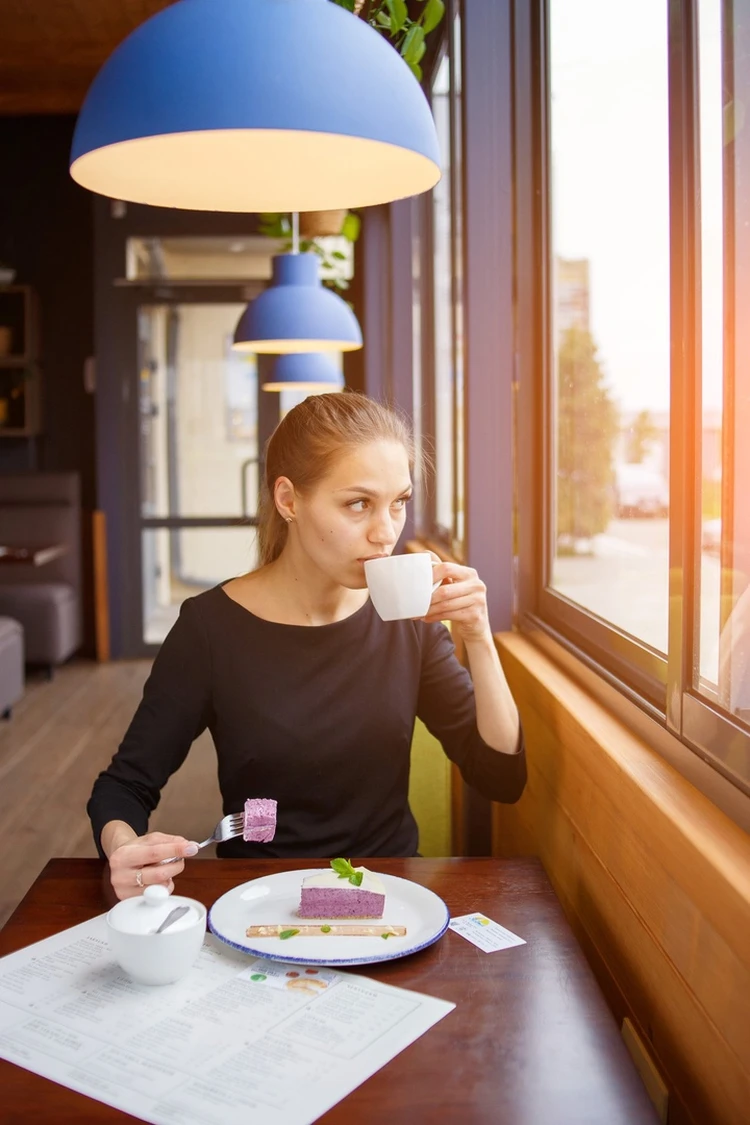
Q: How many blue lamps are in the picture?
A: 3